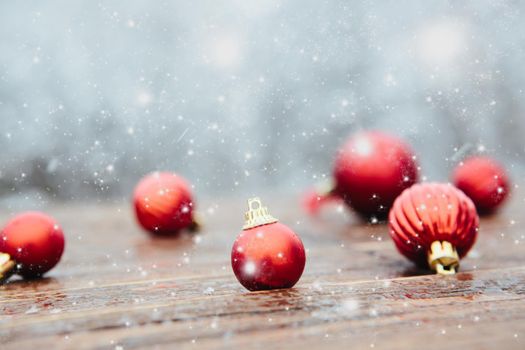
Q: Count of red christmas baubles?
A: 6